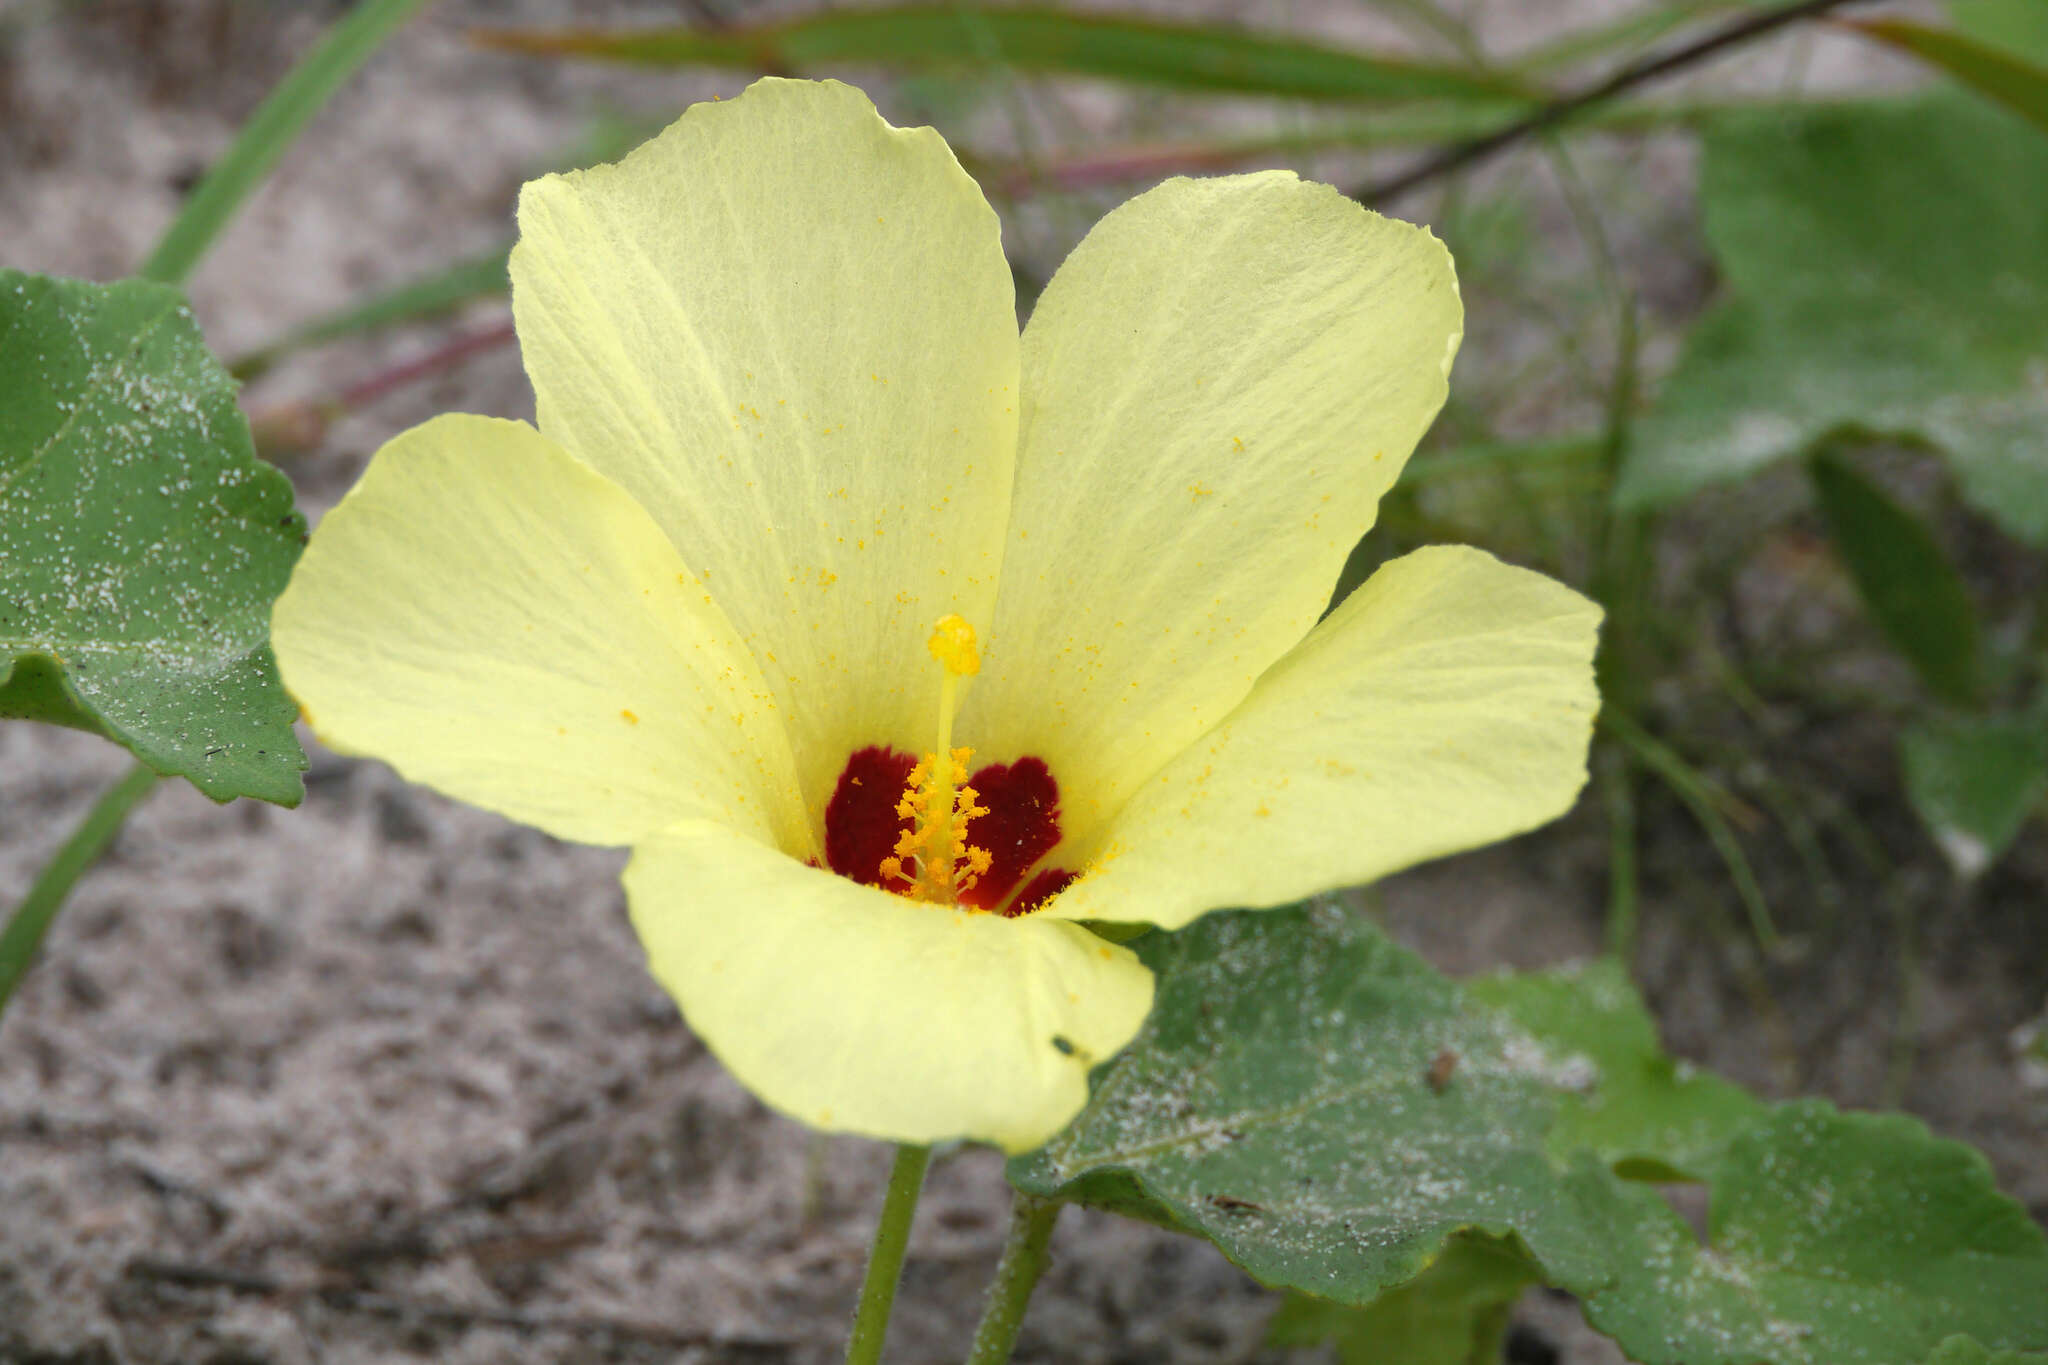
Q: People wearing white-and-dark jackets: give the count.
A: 0